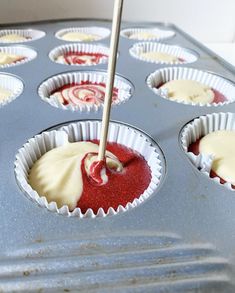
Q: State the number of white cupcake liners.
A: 11